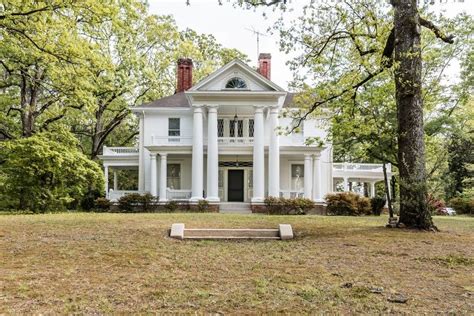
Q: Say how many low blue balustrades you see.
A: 0